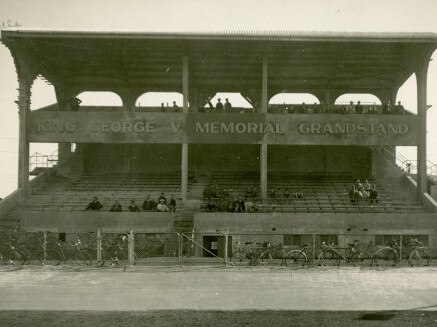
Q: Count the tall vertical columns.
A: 4